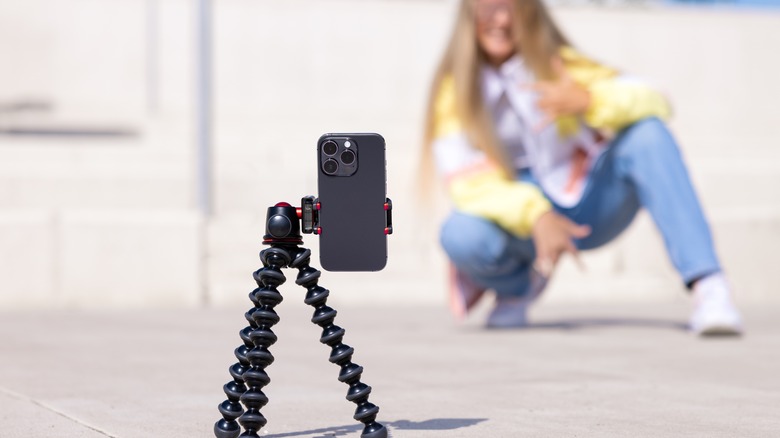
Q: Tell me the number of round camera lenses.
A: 3